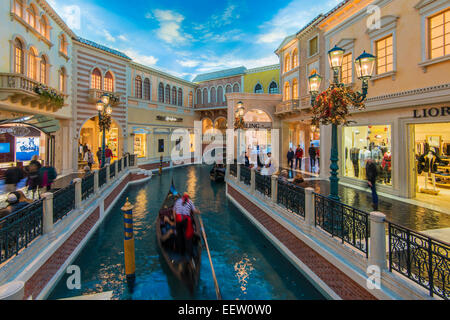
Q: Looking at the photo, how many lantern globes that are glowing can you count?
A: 9